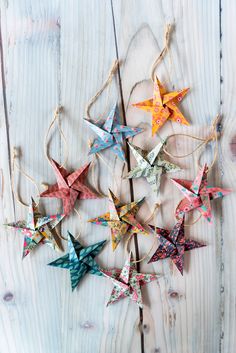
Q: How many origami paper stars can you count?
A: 10